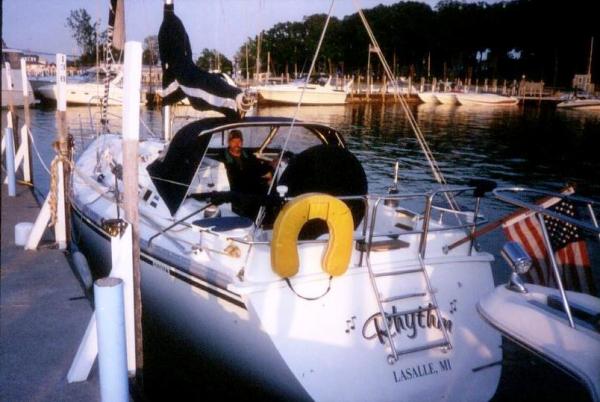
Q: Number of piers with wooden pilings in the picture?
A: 2